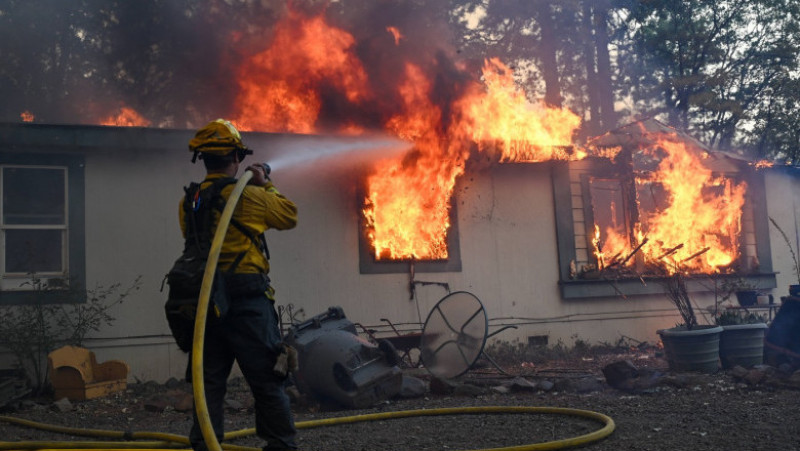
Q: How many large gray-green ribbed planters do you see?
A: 2